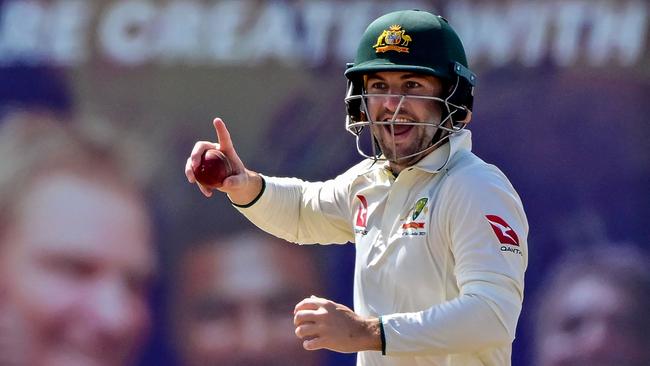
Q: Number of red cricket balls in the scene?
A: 1